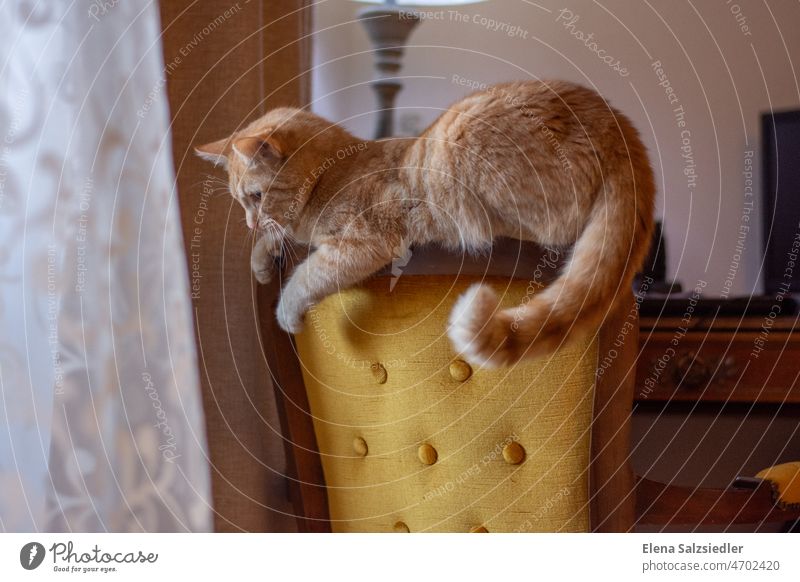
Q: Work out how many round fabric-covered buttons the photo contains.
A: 7